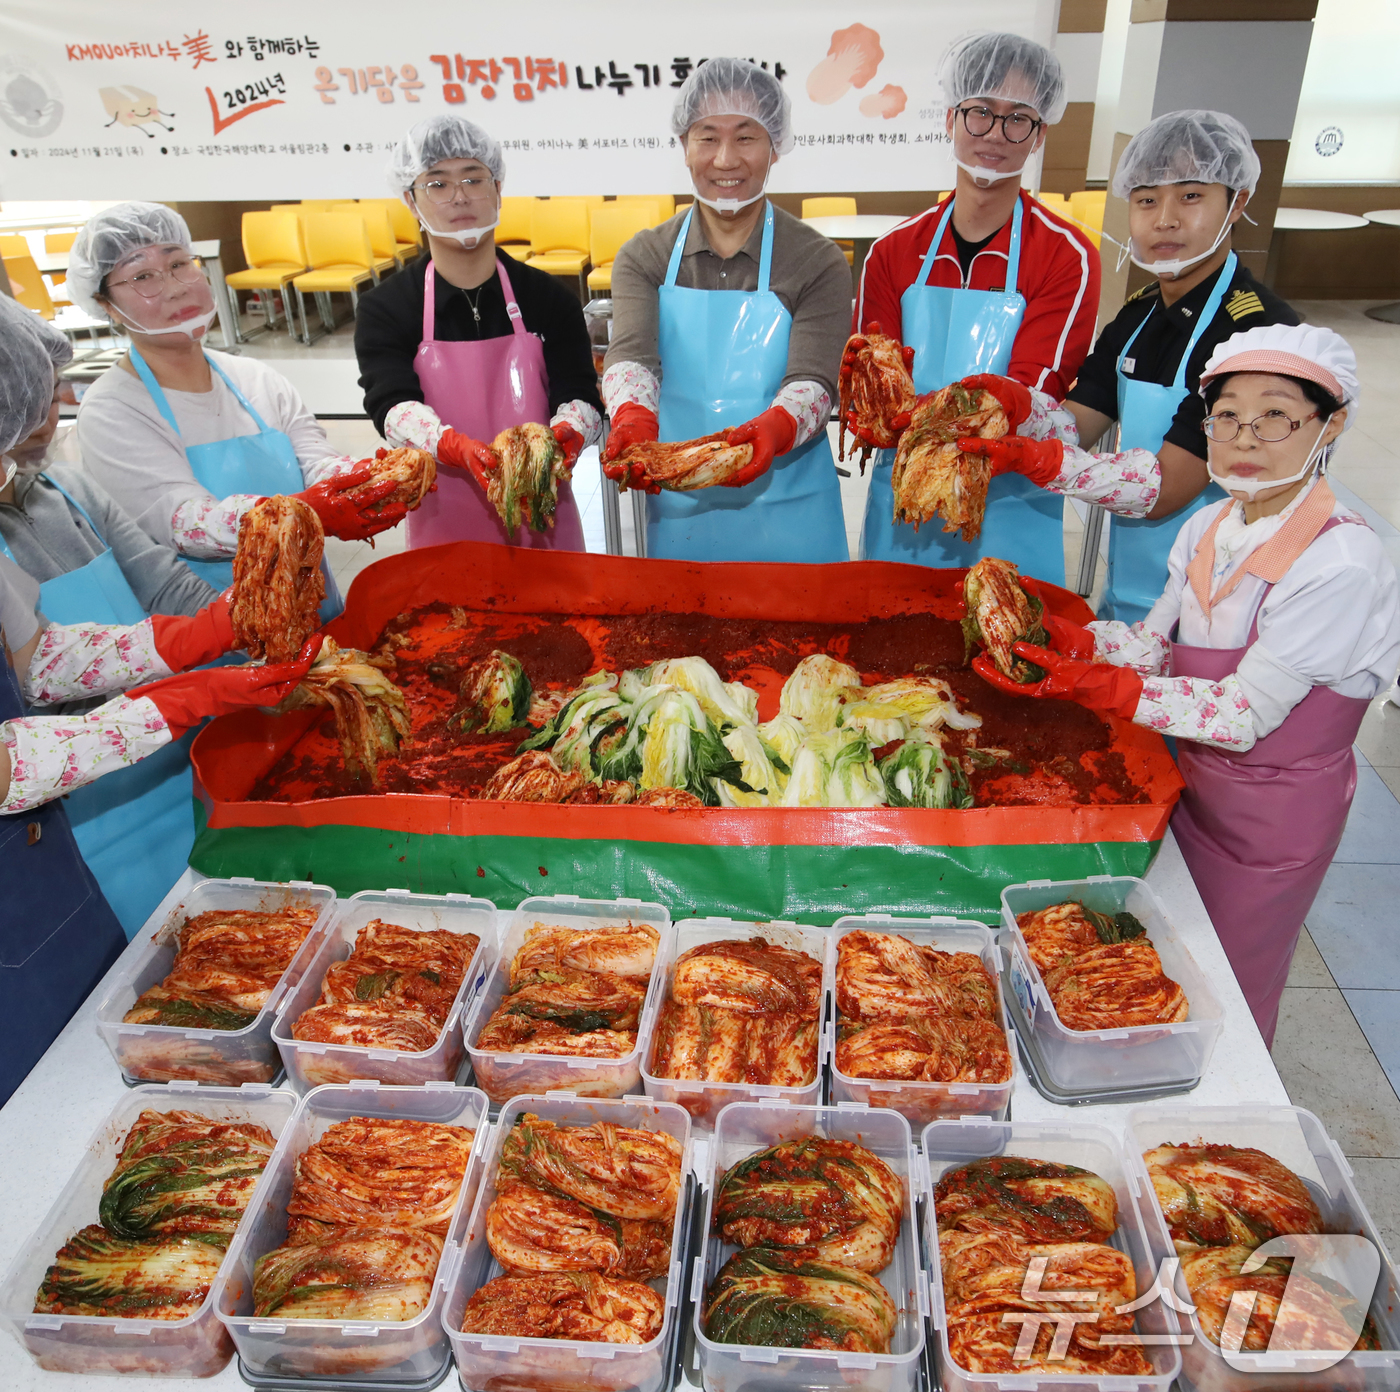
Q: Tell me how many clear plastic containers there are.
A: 12